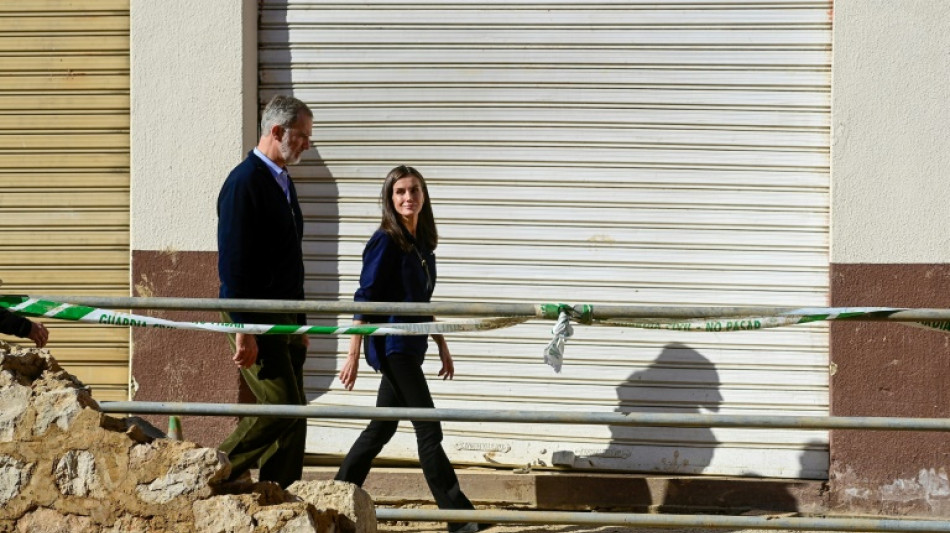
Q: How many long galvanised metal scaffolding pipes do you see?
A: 3